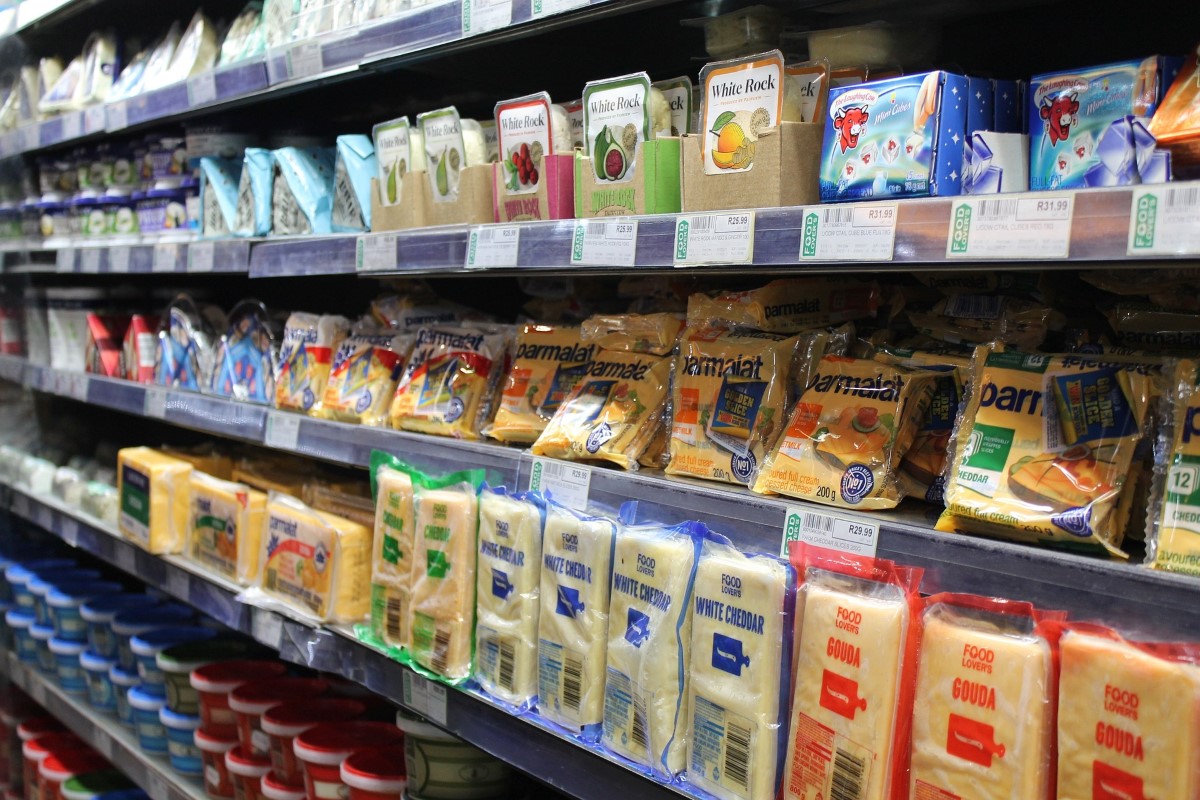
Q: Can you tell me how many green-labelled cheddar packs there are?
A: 2